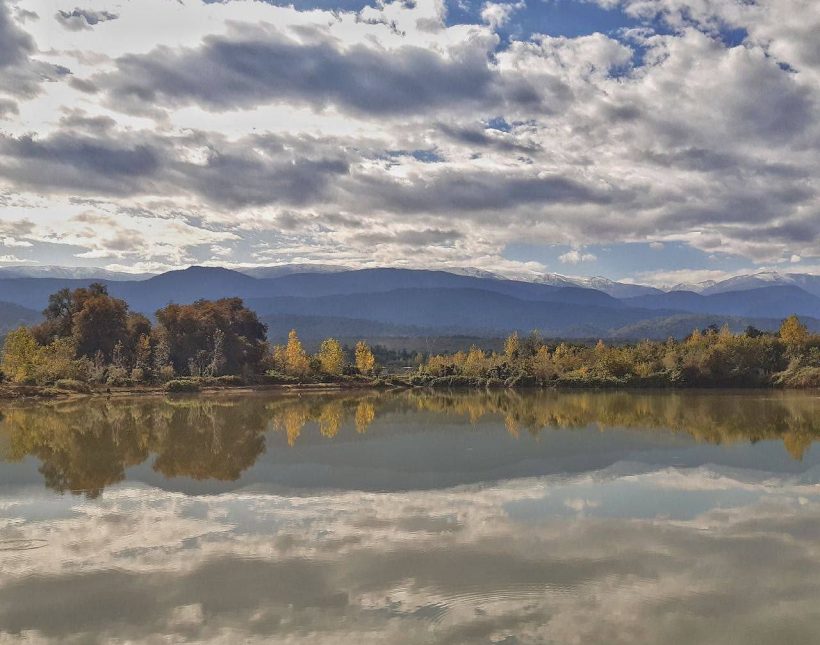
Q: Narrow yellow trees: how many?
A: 3